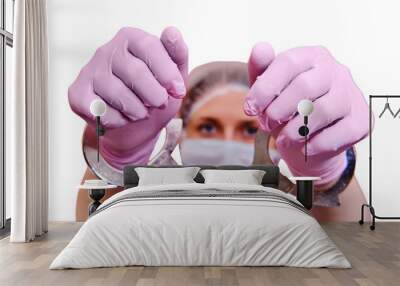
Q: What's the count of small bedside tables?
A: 2